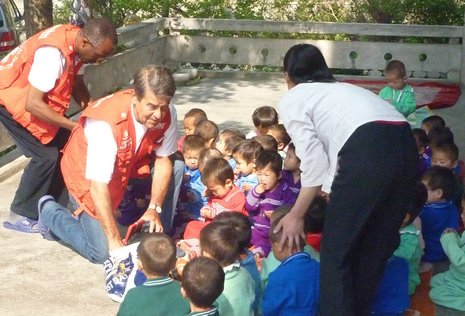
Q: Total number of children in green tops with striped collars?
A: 2